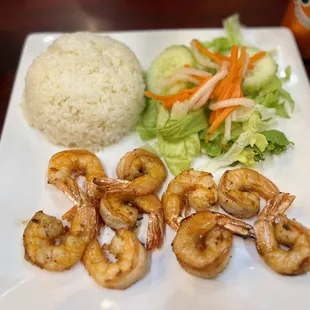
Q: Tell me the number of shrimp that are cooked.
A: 9